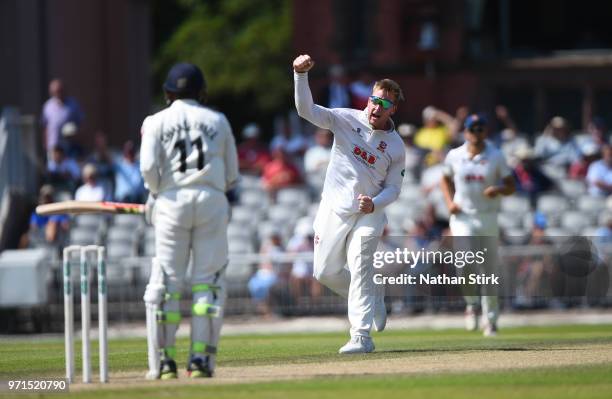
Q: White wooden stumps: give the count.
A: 3